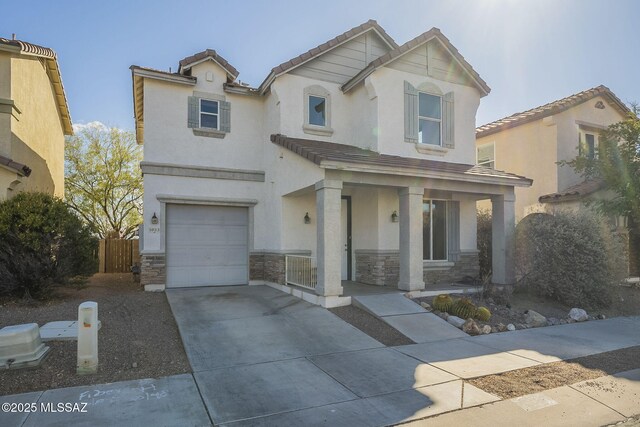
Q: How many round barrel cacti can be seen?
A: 3